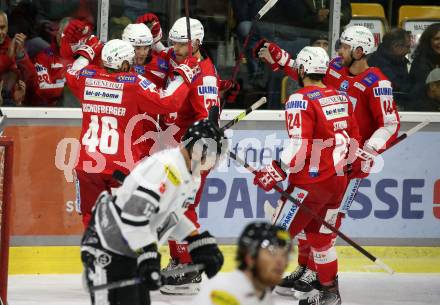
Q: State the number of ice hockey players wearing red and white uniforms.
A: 5